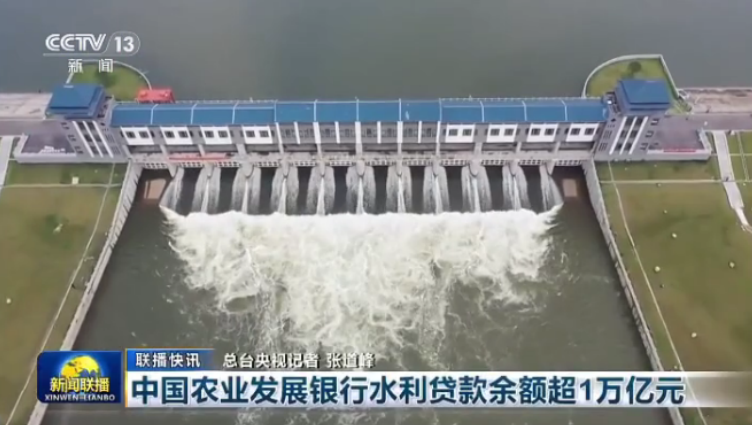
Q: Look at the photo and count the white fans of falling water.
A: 11